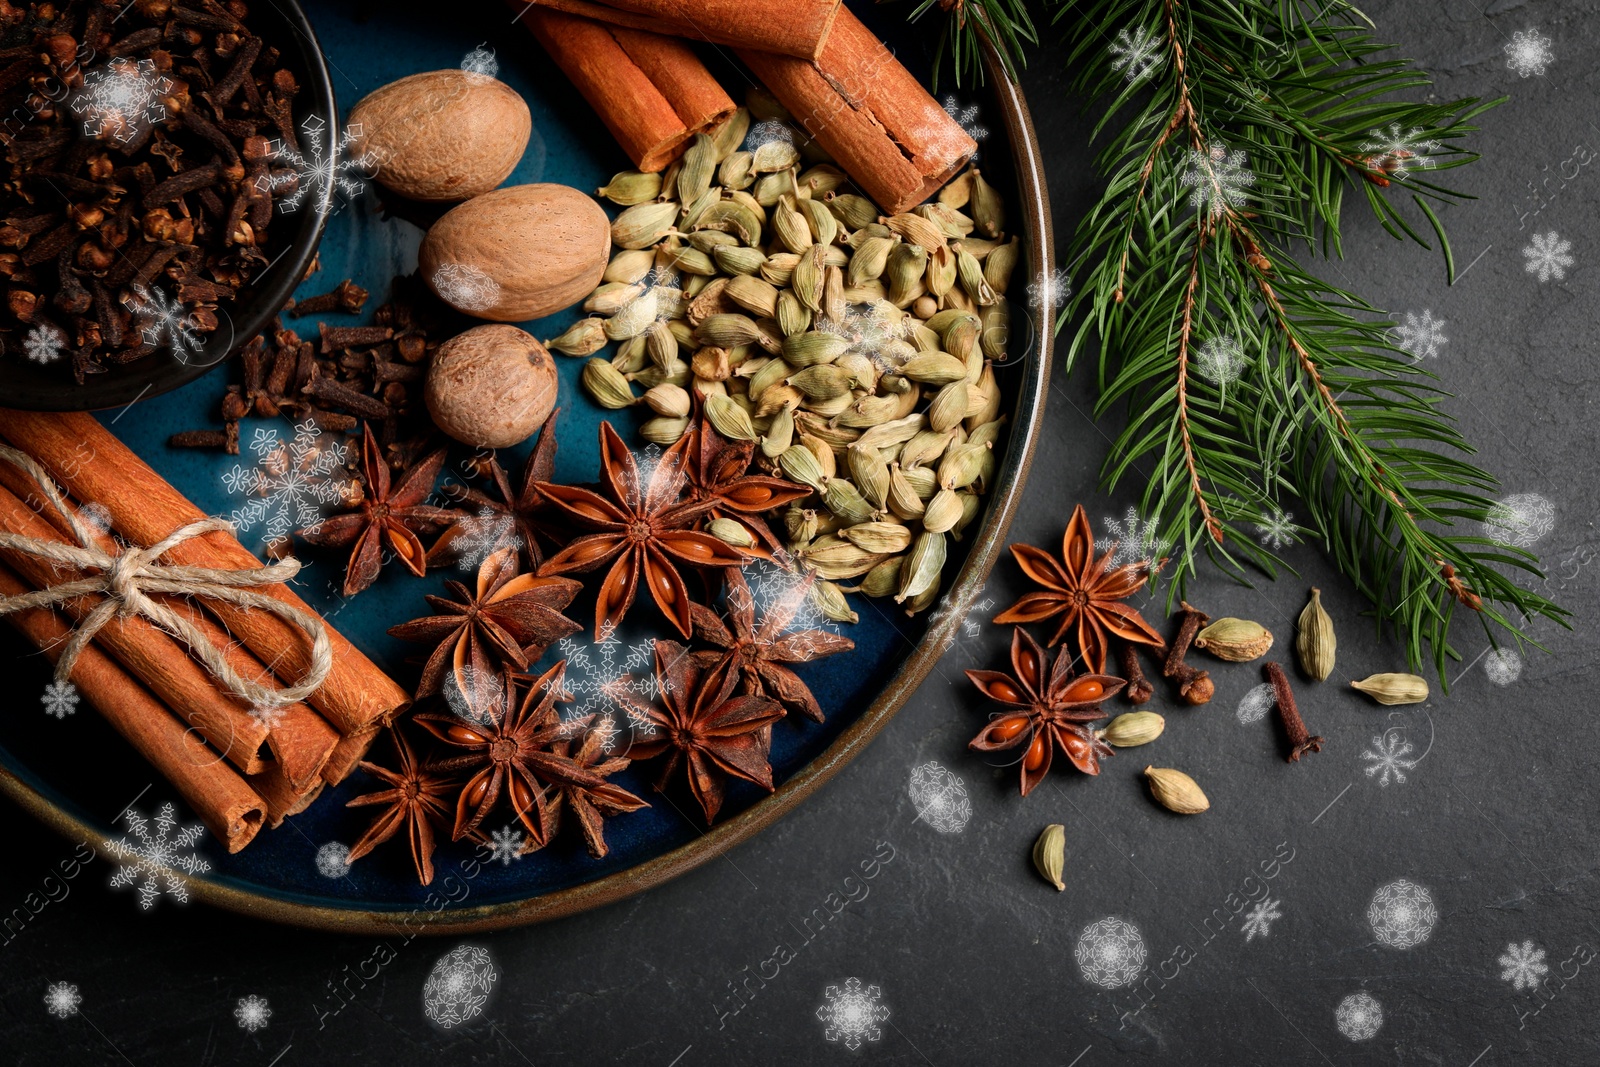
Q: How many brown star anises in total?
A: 12